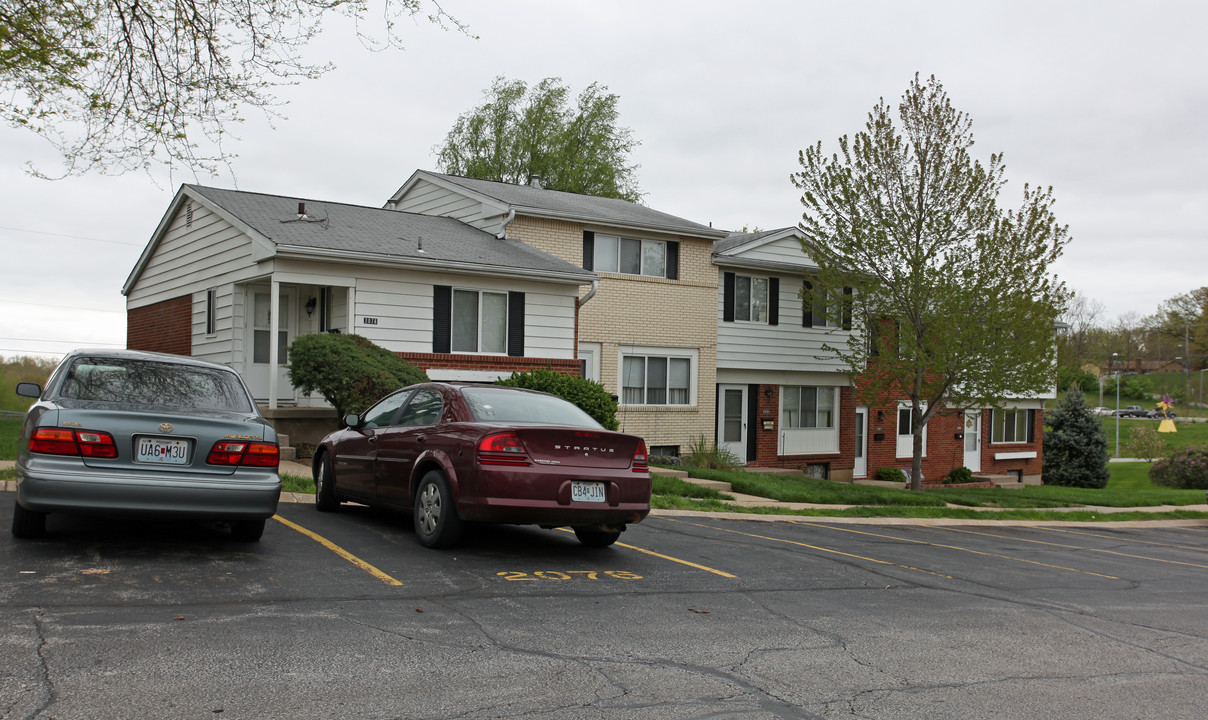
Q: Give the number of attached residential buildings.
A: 5